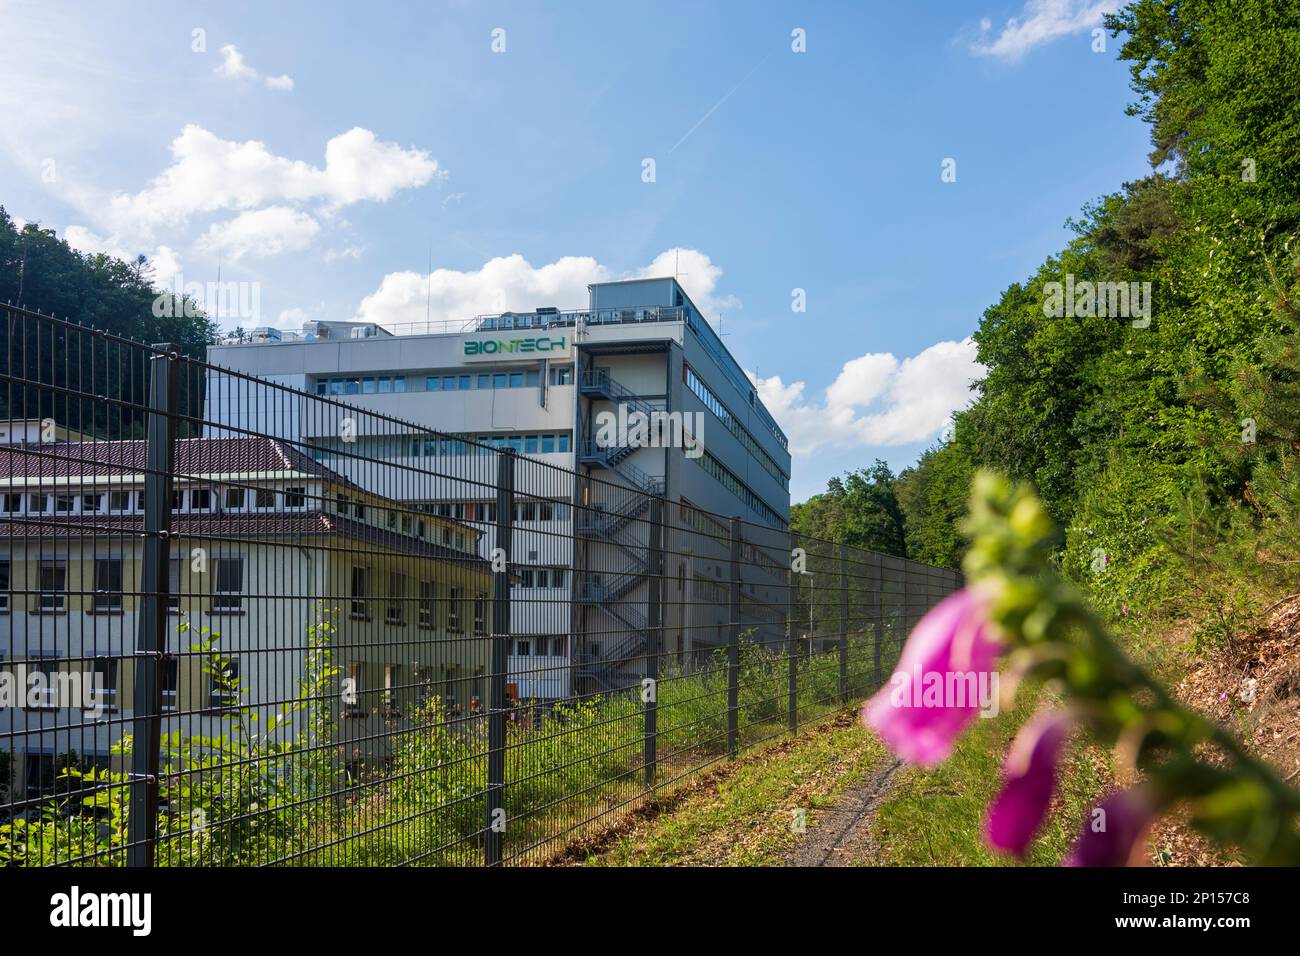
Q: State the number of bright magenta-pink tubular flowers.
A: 3